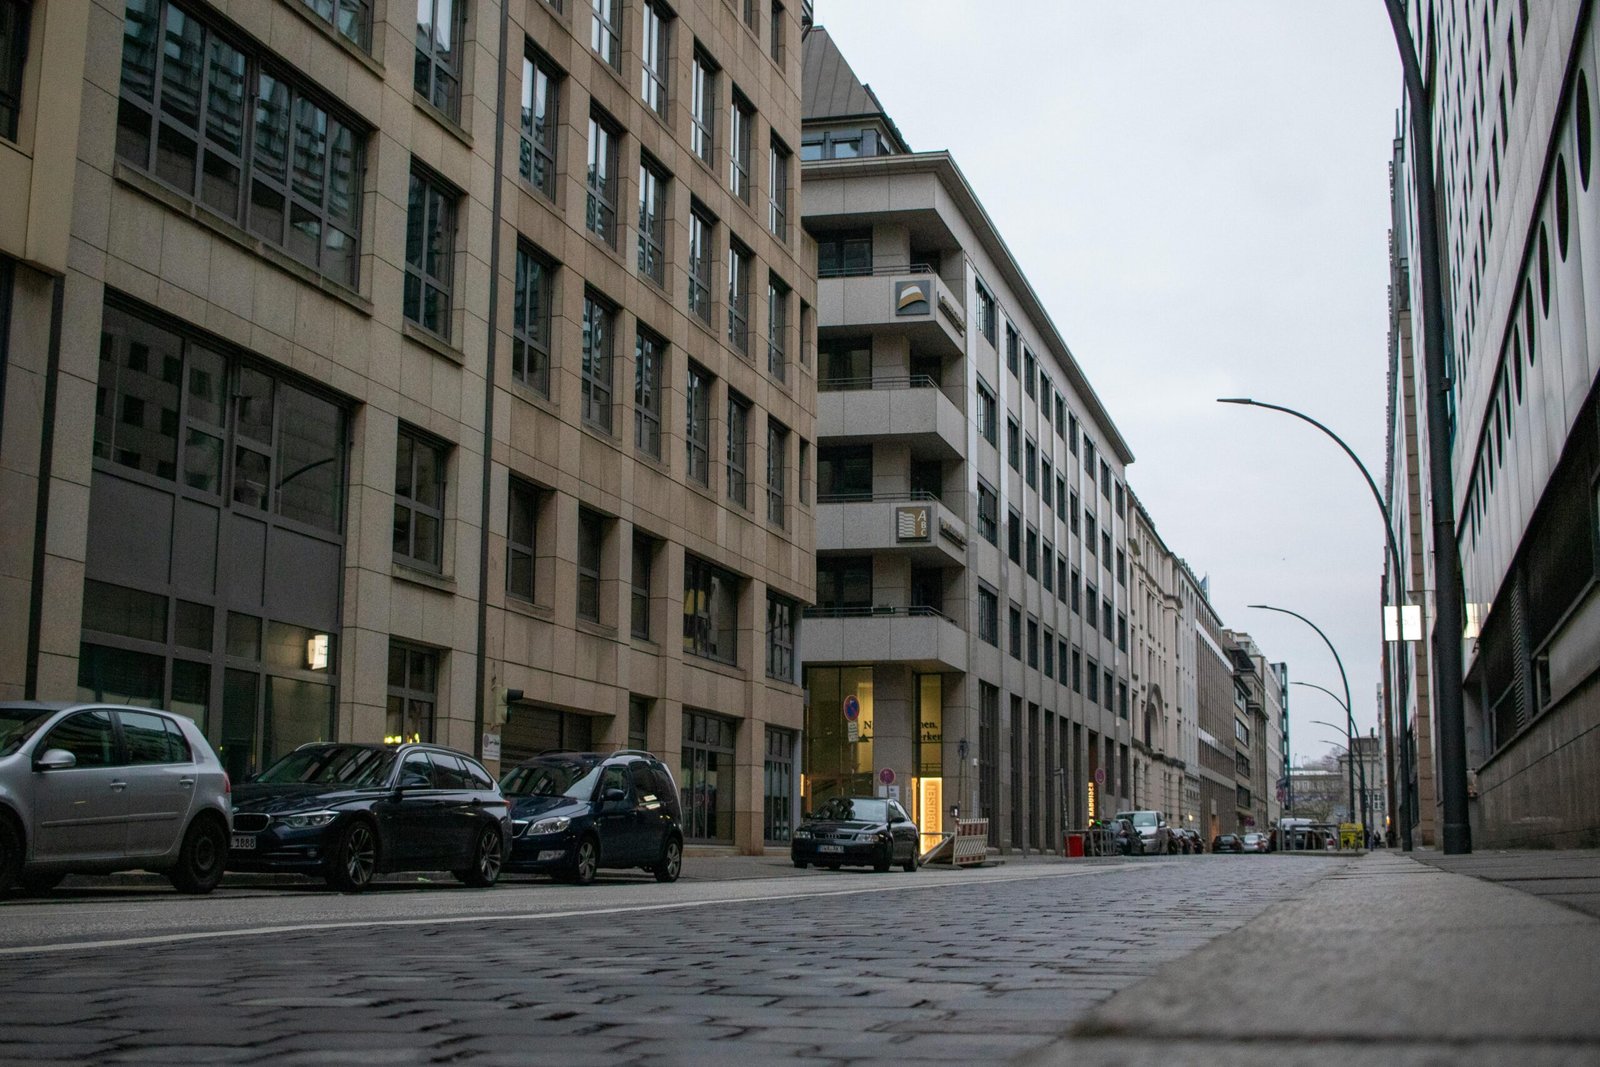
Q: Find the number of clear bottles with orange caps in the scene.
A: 0